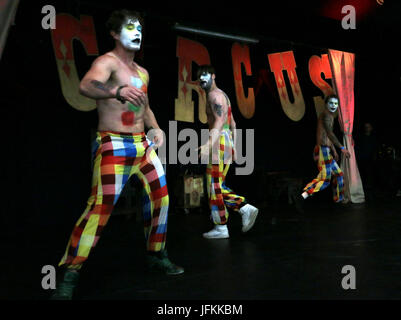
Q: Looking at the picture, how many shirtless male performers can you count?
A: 3